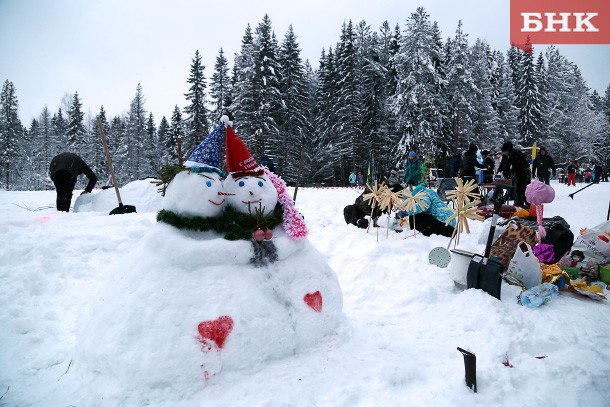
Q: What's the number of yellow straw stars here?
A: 5